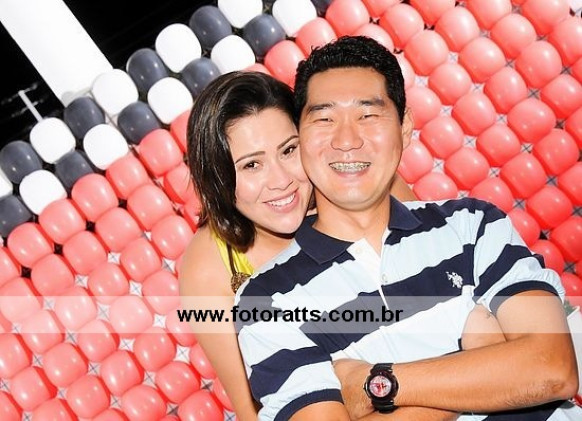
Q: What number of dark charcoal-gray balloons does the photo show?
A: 10